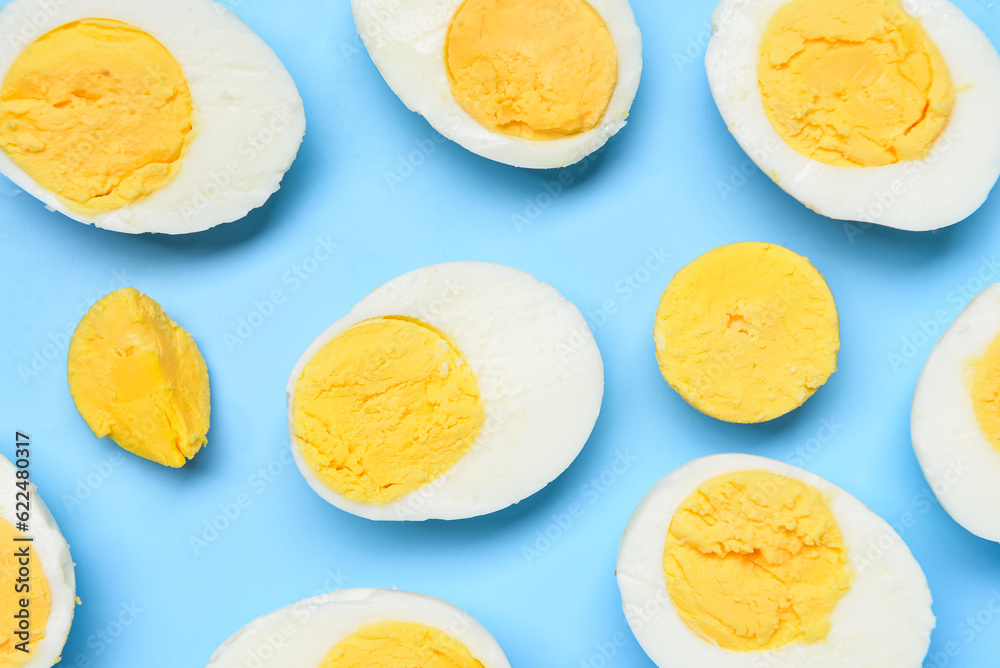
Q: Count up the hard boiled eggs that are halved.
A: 8